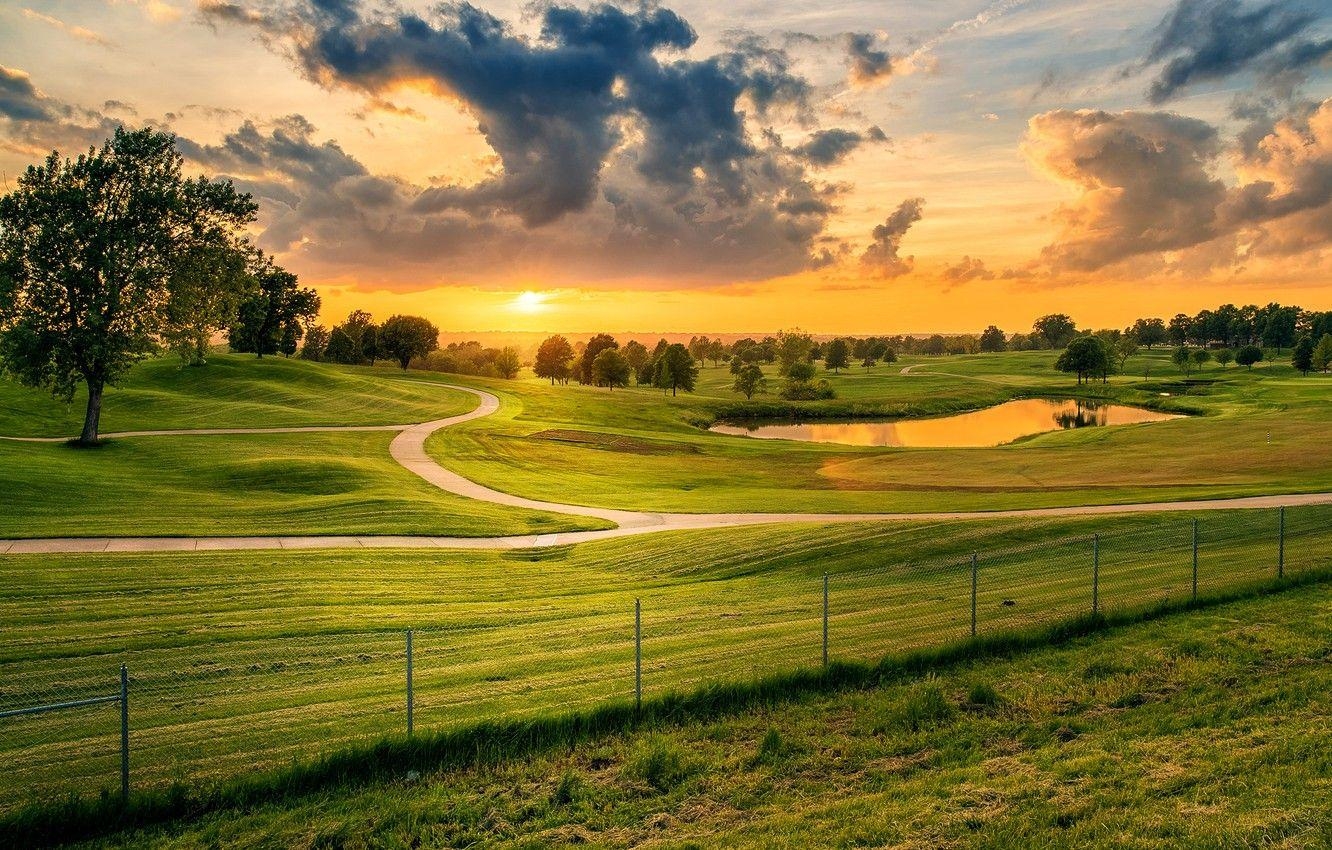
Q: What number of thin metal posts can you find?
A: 8